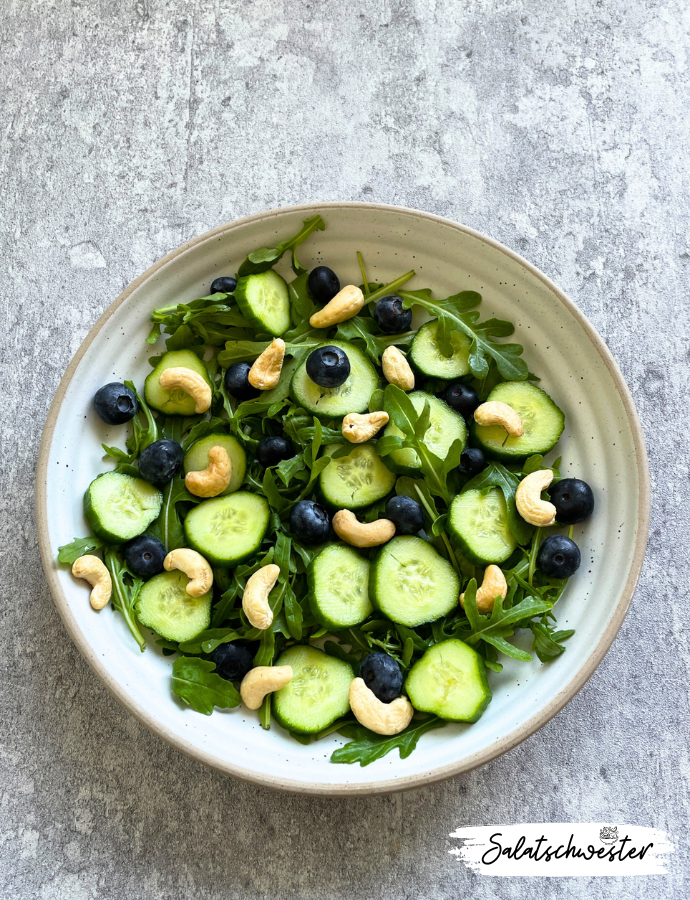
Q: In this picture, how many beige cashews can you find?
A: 15